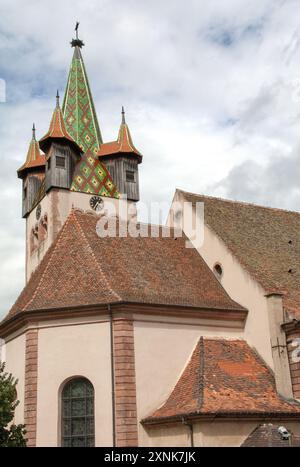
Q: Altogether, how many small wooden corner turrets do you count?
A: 3